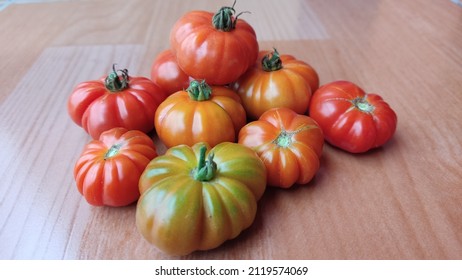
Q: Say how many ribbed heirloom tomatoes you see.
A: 9